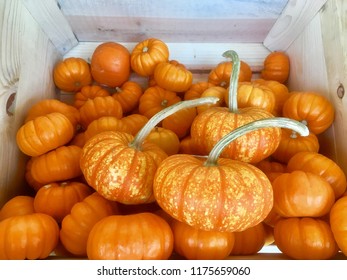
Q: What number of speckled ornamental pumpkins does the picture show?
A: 3